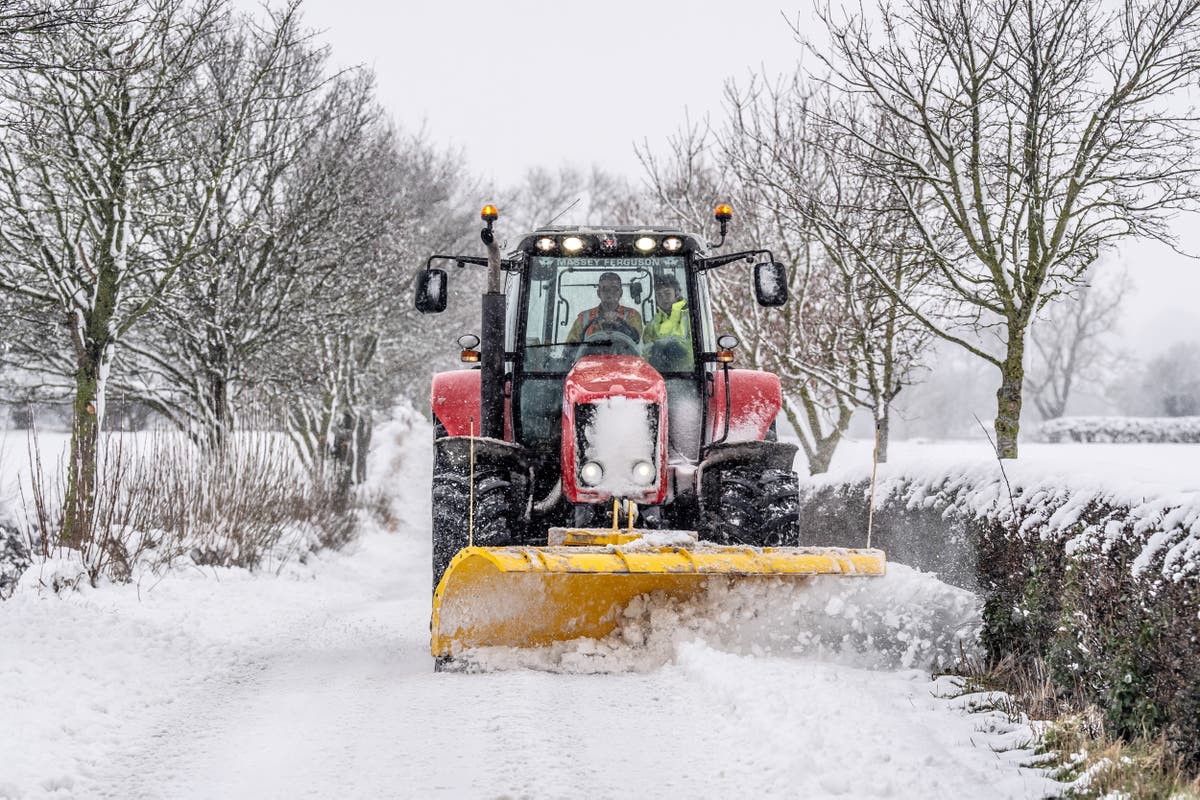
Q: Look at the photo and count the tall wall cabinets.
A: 0